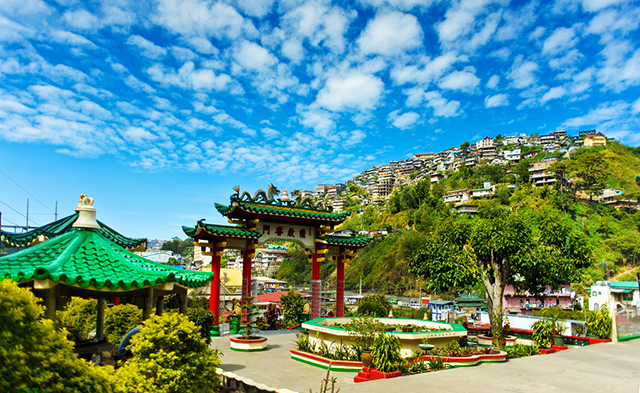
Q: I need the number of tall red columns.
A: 4